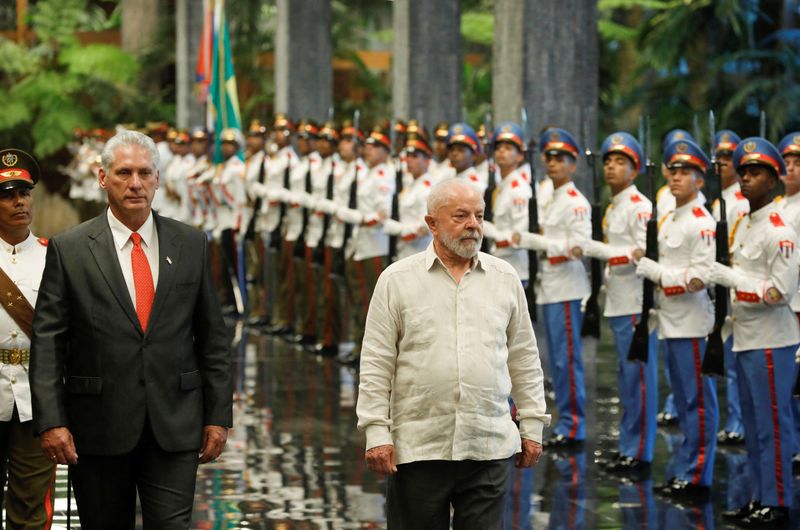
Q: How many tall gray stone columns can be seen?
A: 4